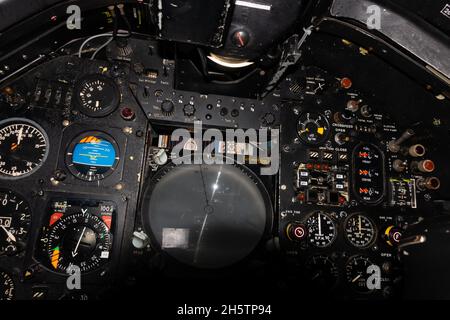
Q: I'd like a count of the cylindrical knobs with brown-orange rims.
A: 3